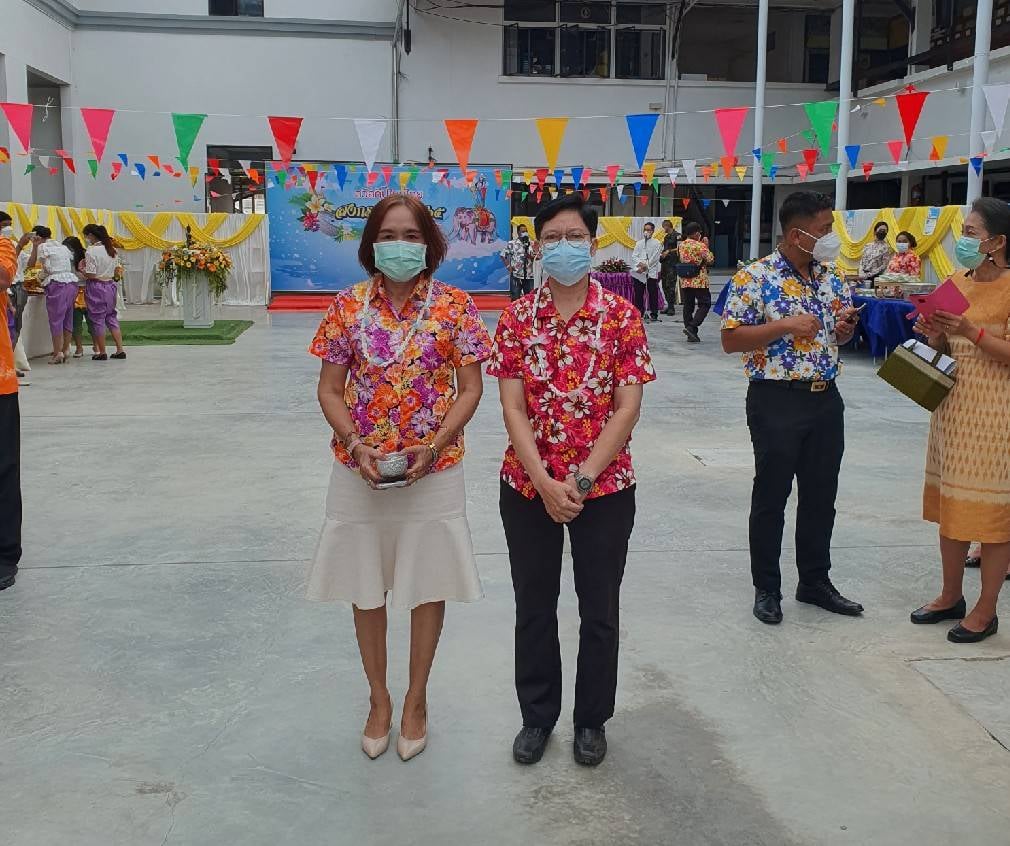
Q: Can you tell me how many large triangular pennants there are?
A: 12